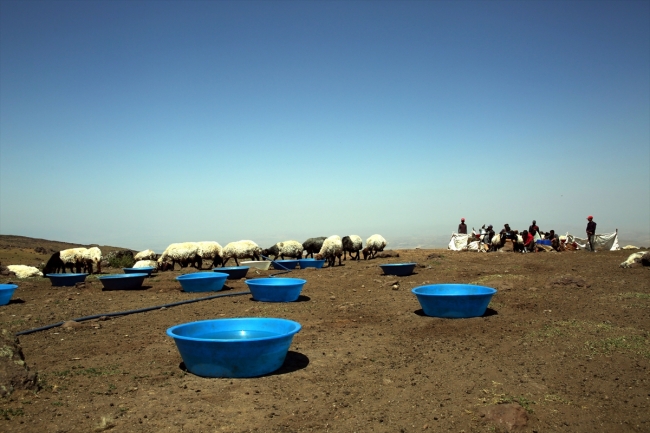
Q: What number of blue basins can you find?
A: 12